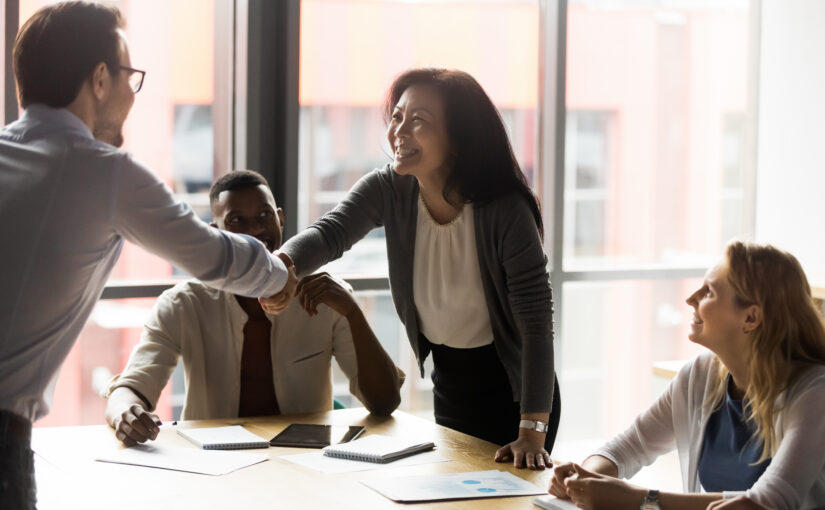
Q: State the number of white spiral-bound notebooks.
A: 2